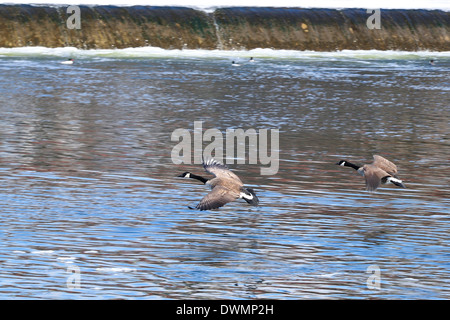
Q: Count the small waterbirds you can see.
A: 4